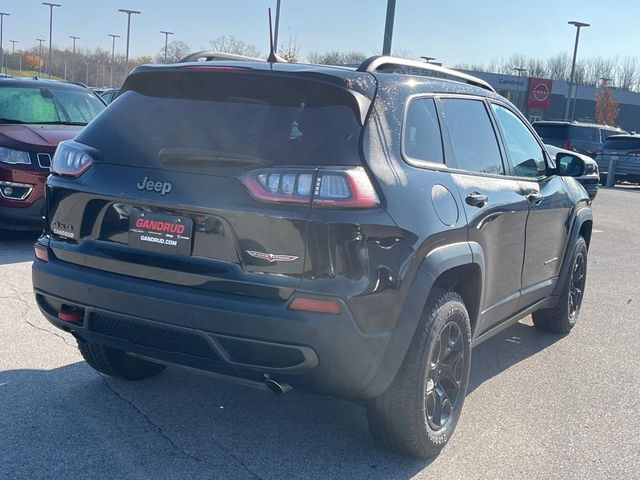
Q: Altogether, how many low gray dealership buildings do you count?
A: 1